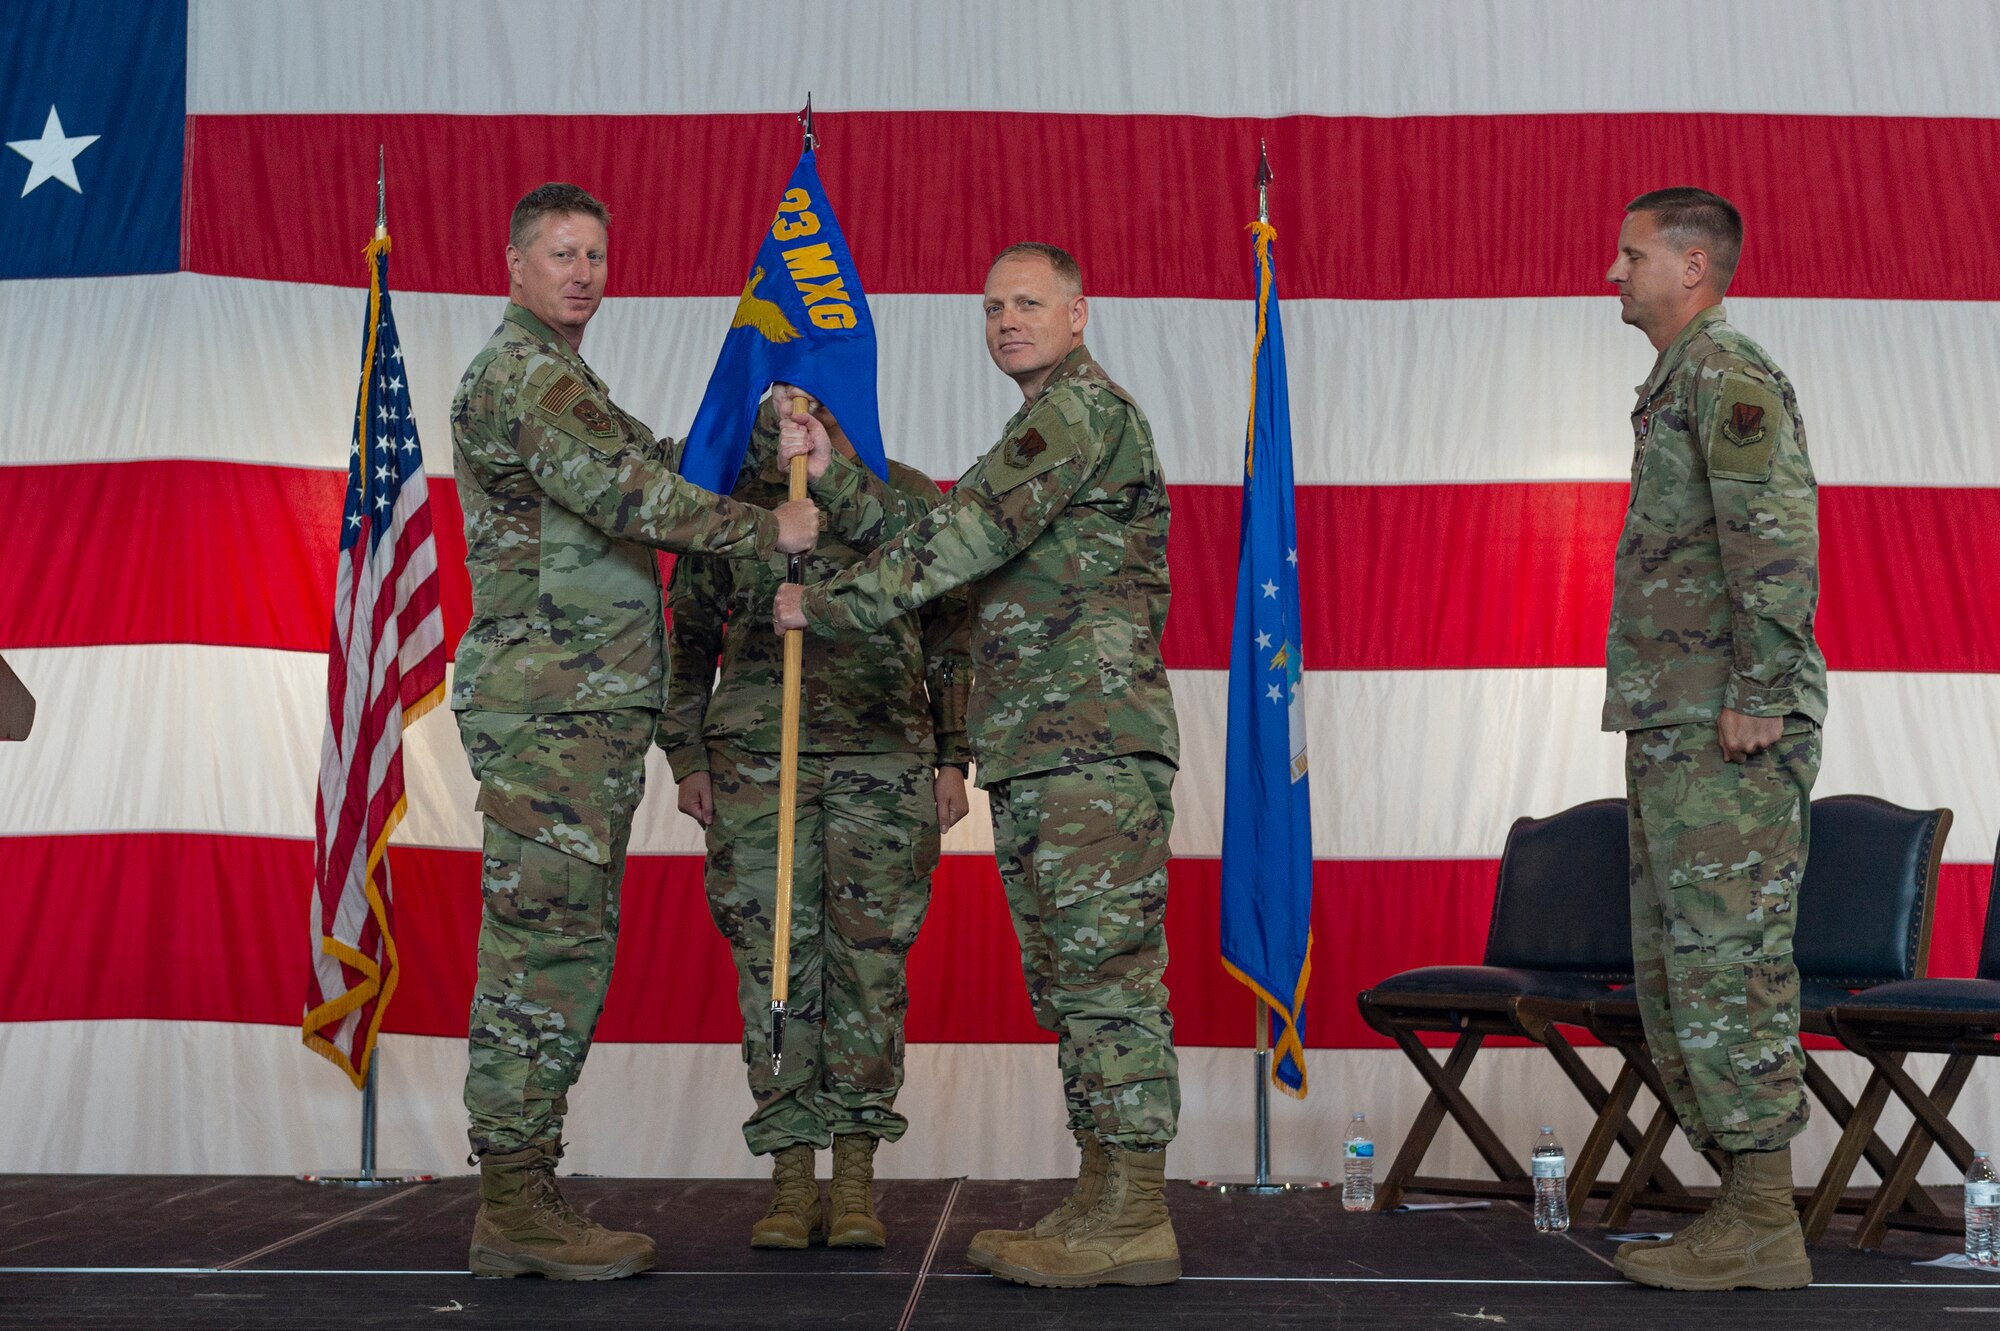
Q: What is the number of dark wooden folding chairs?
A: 3